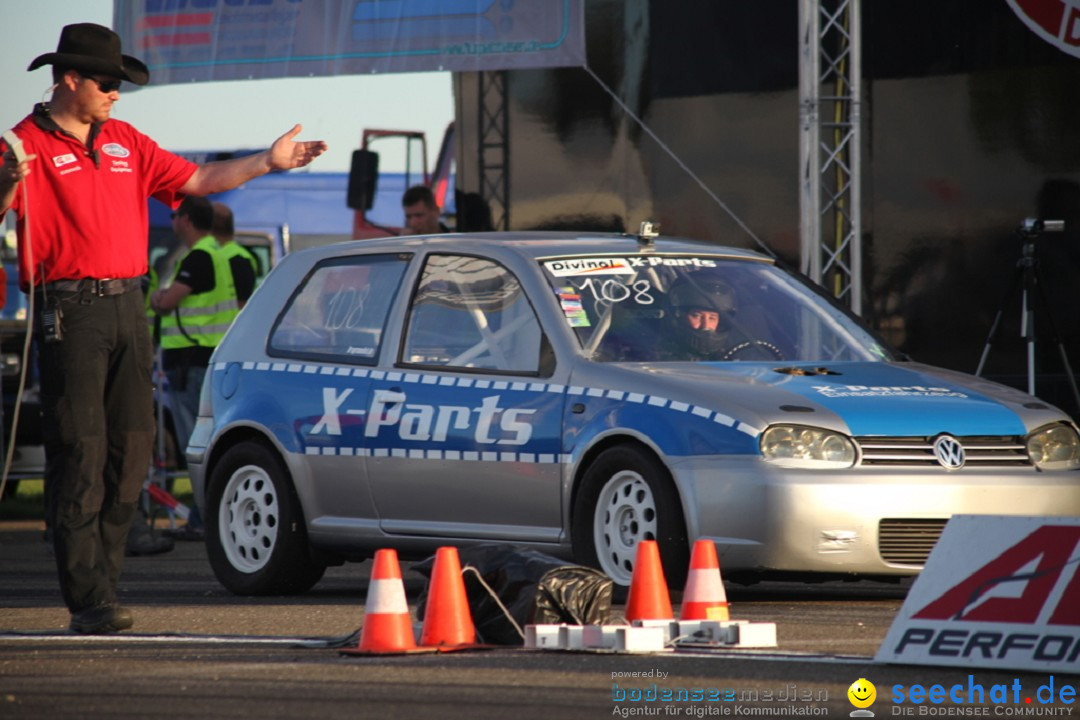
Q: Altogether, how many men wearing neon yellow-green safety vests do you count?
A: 2